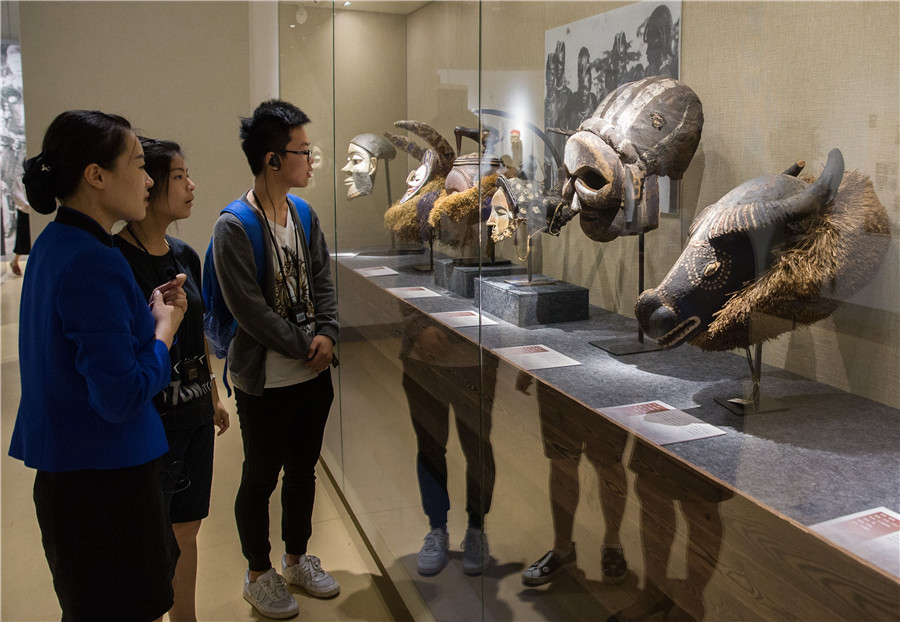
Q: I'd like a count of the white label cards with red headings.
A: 6